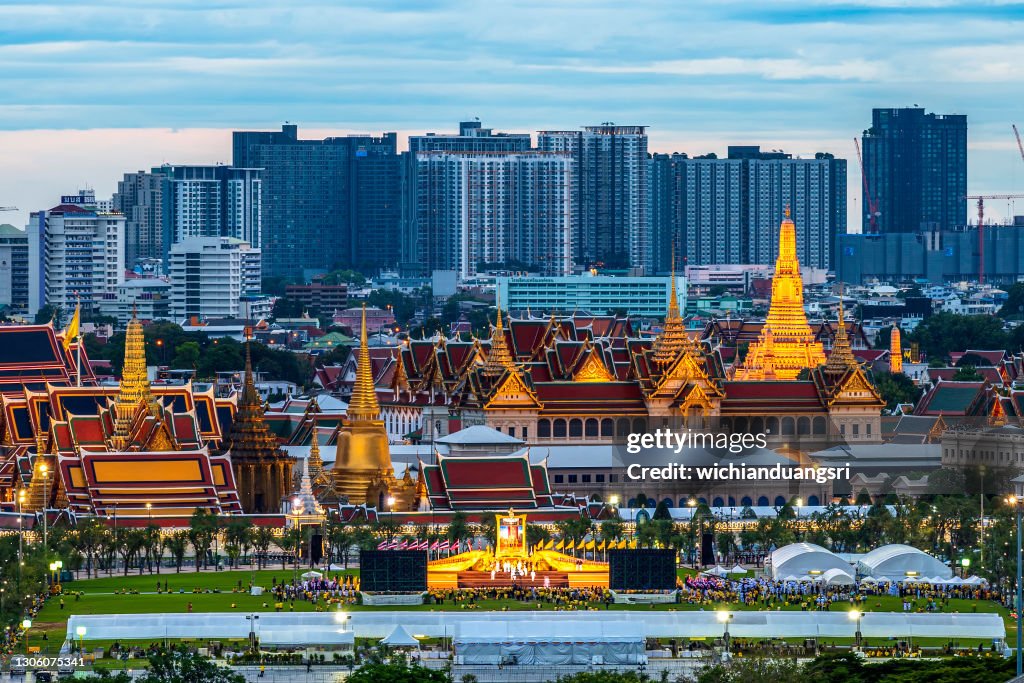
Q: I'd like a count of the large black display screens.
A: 2